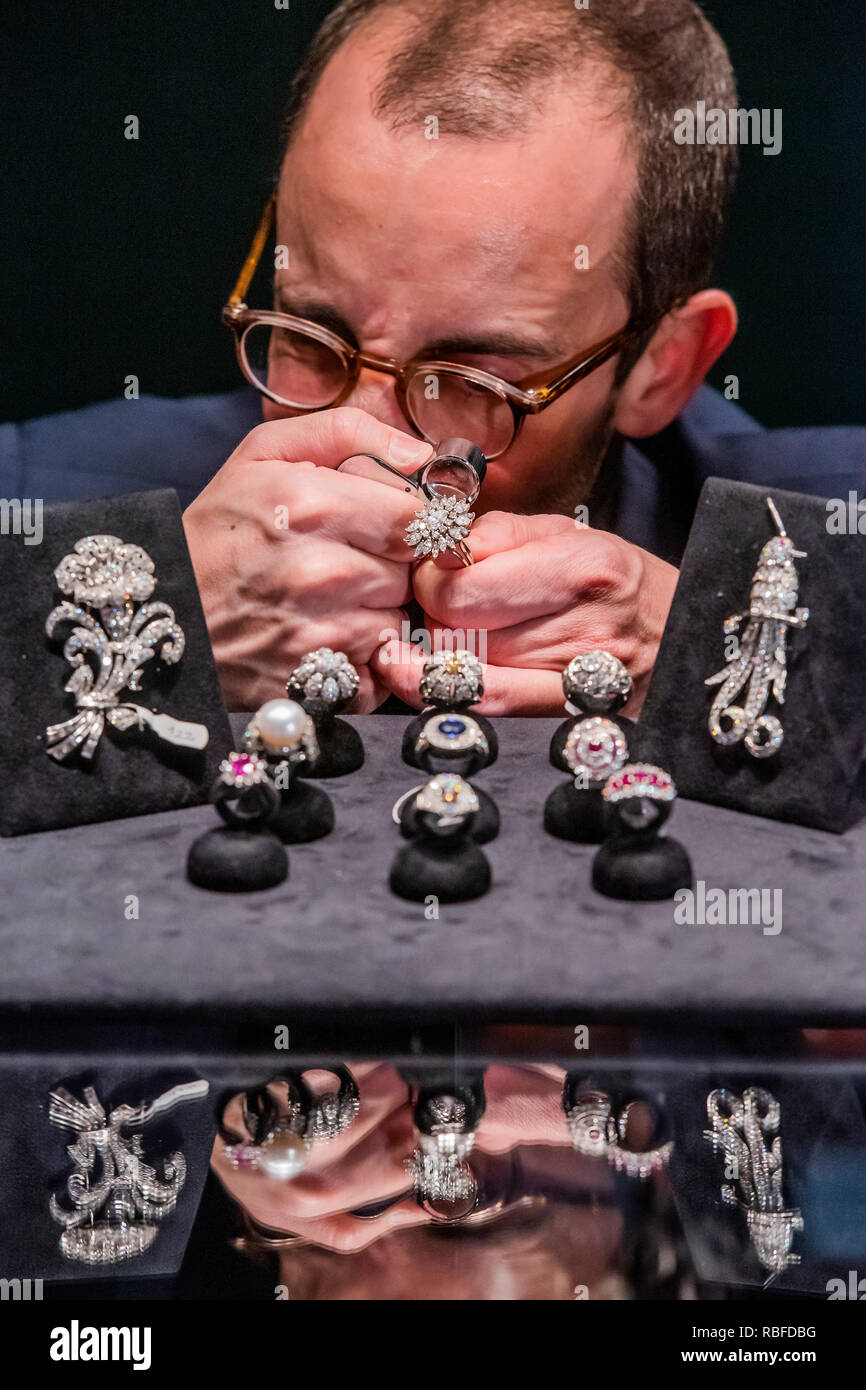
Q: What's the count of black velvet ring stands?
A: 9